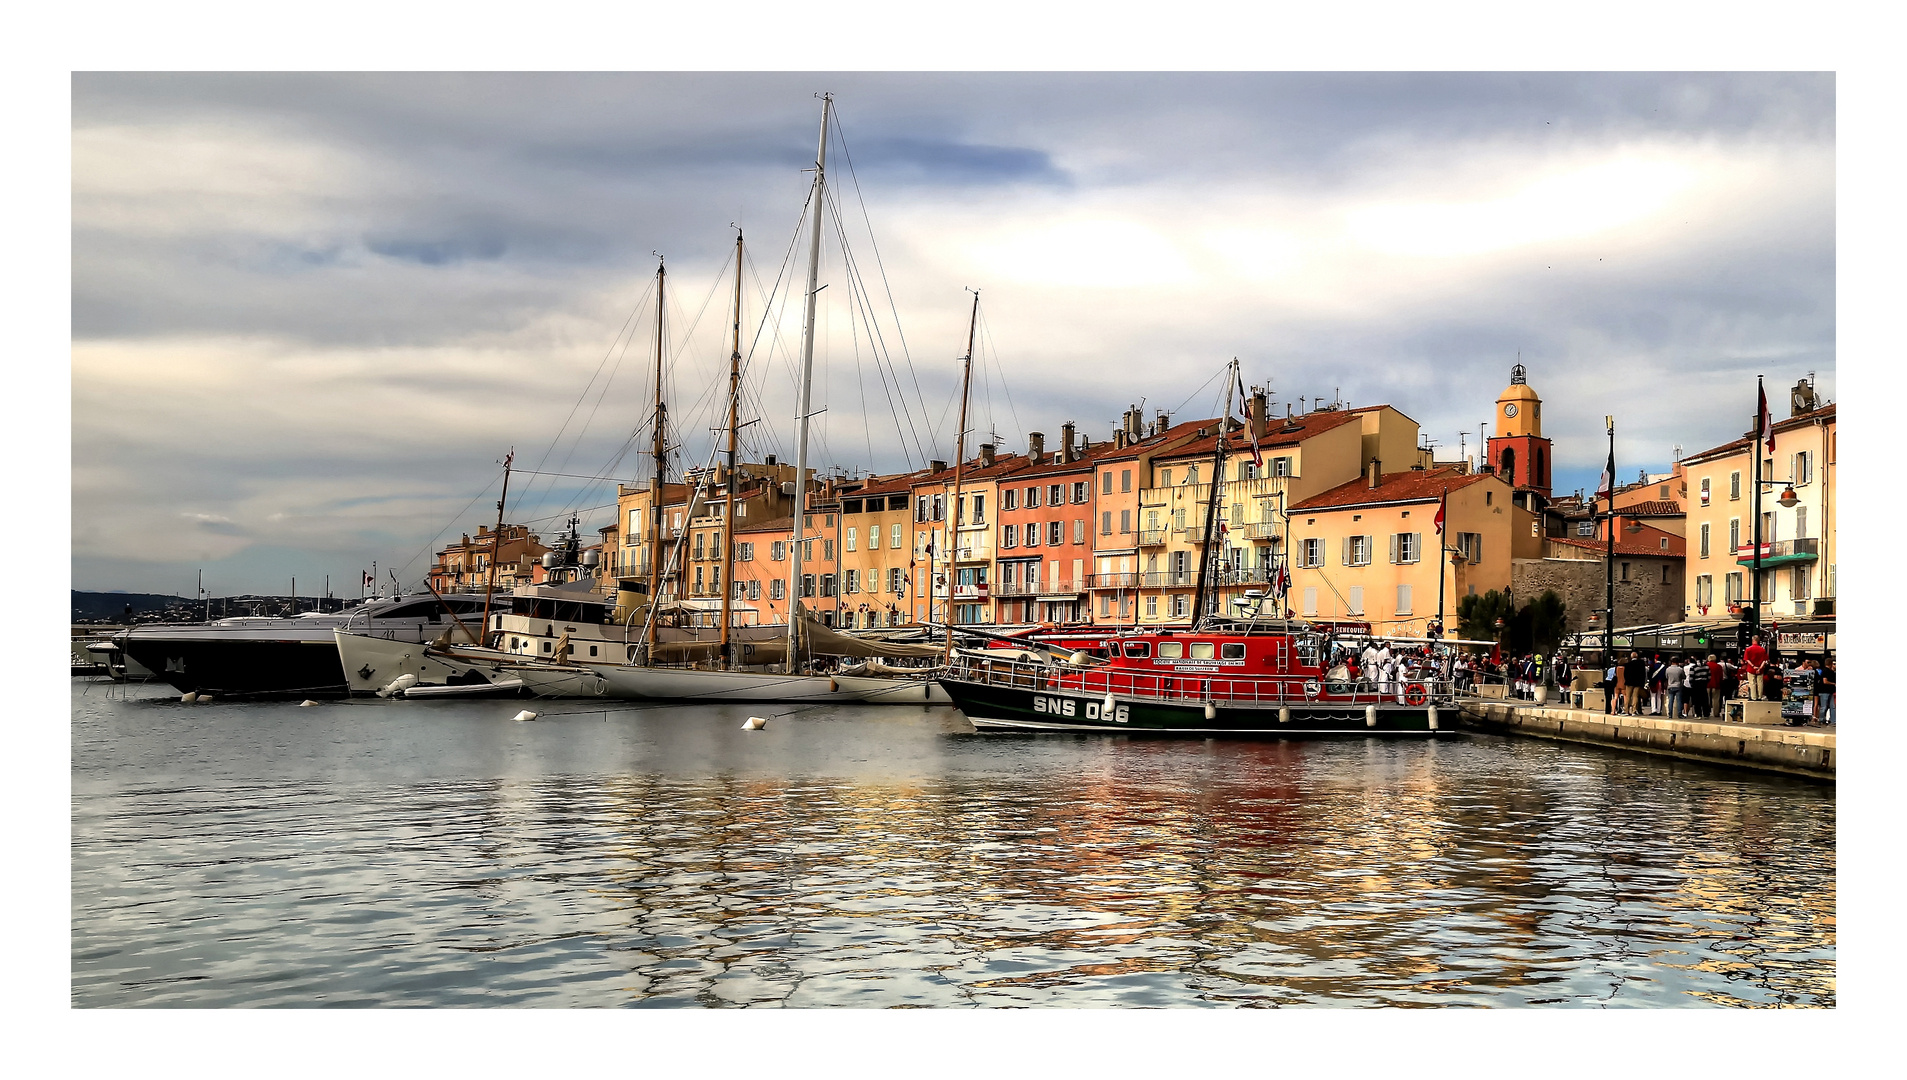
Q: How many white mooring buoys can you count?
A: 5